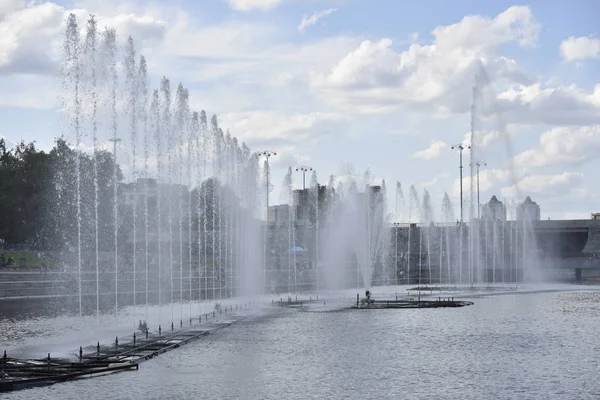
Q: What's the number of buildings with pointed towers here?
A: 2